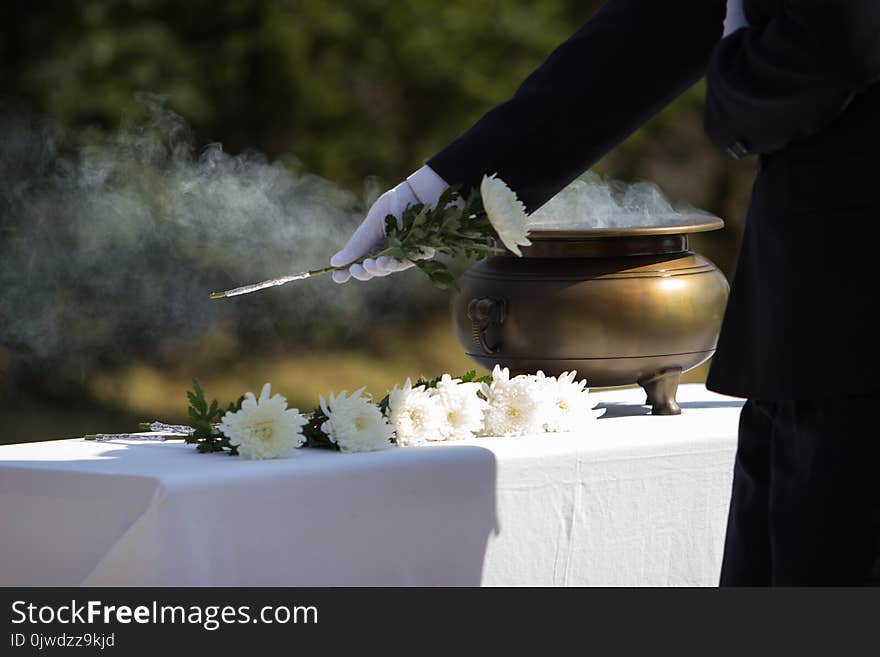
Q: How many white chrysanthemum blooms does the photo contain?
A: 7